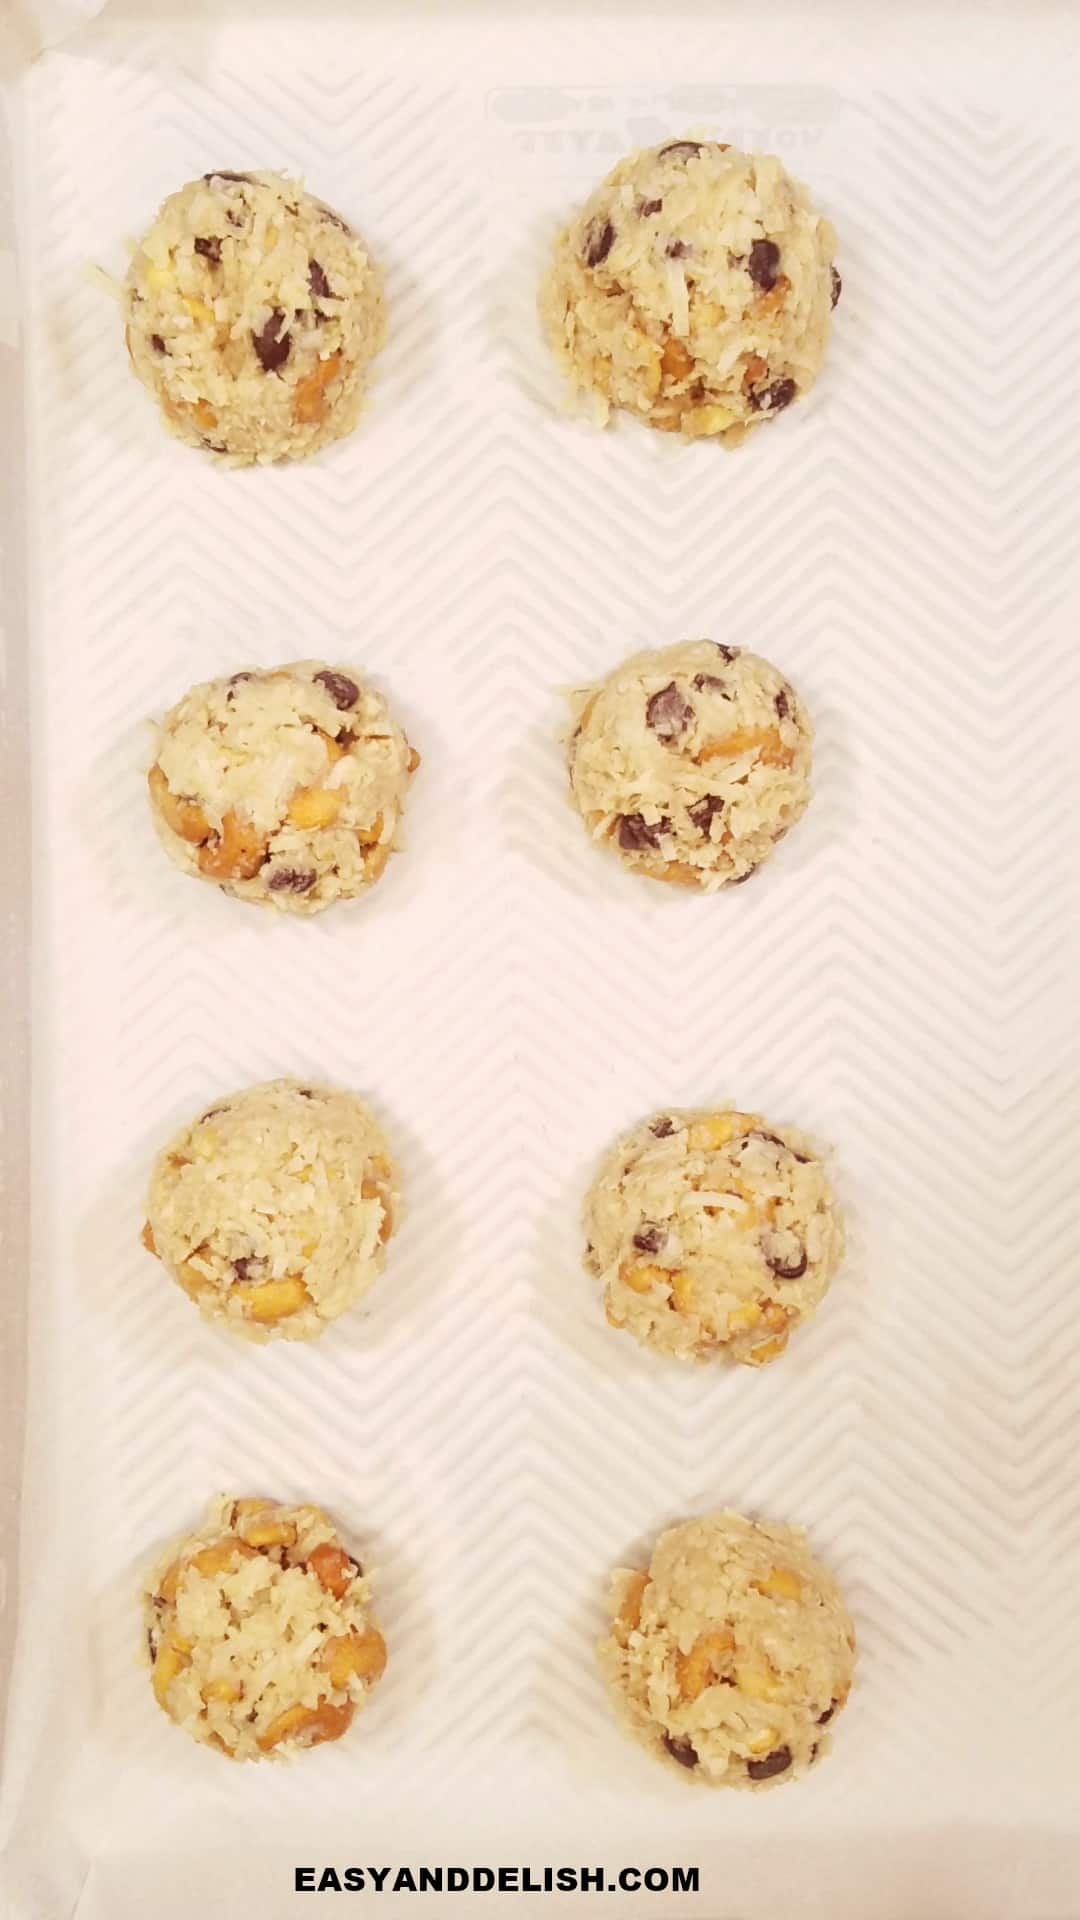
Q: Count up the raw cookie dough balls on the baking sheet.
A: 8